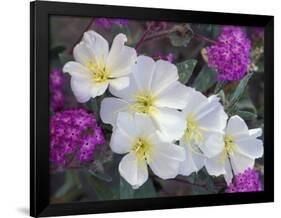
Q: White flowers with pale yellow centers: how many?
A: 5